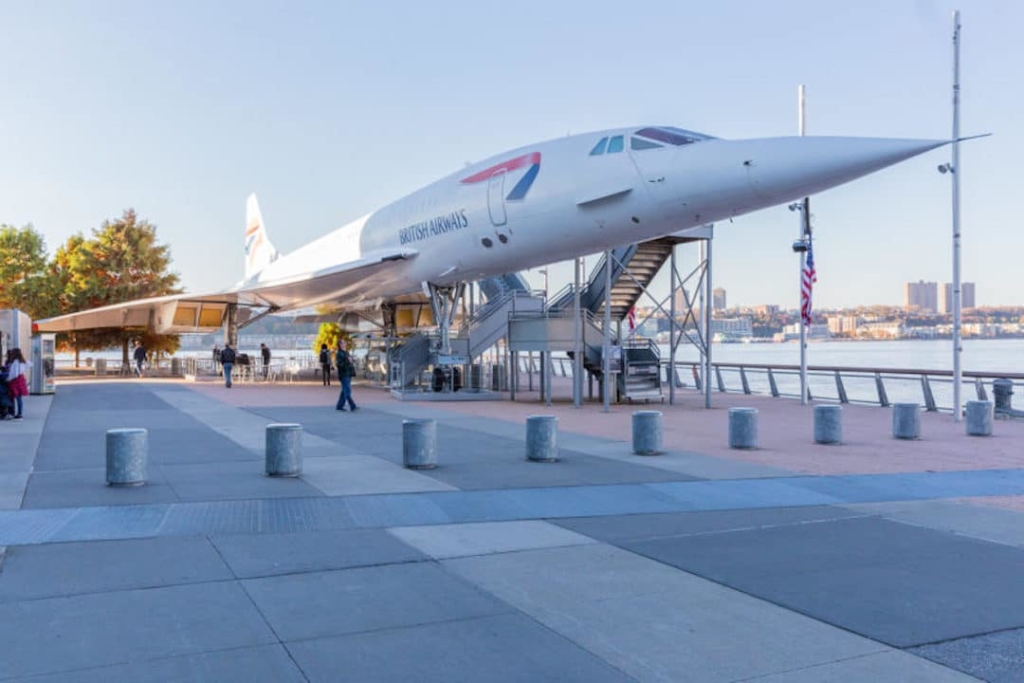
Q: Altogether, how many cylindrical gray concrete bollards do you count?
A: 9